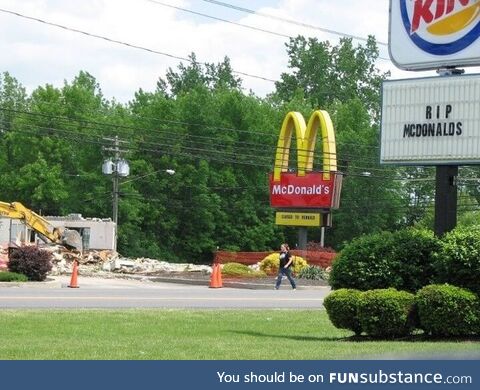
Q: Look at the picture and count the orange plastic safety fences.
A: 1